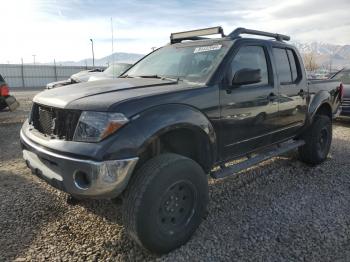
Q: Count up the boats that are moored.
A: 0